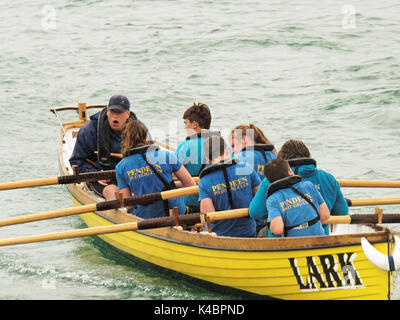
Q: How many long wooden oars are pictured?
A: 6